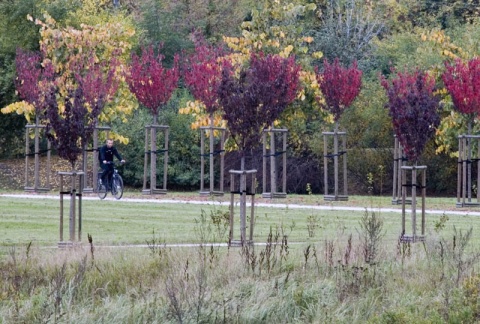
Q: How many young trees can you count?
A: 11